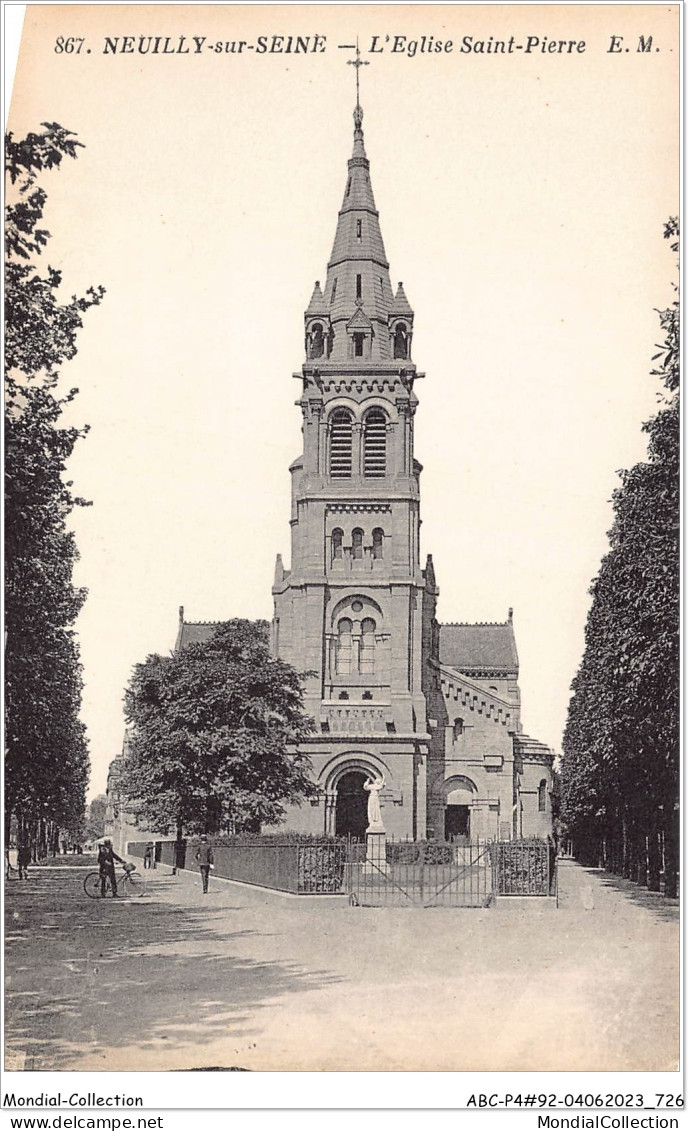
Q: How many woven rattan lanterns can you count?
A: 0